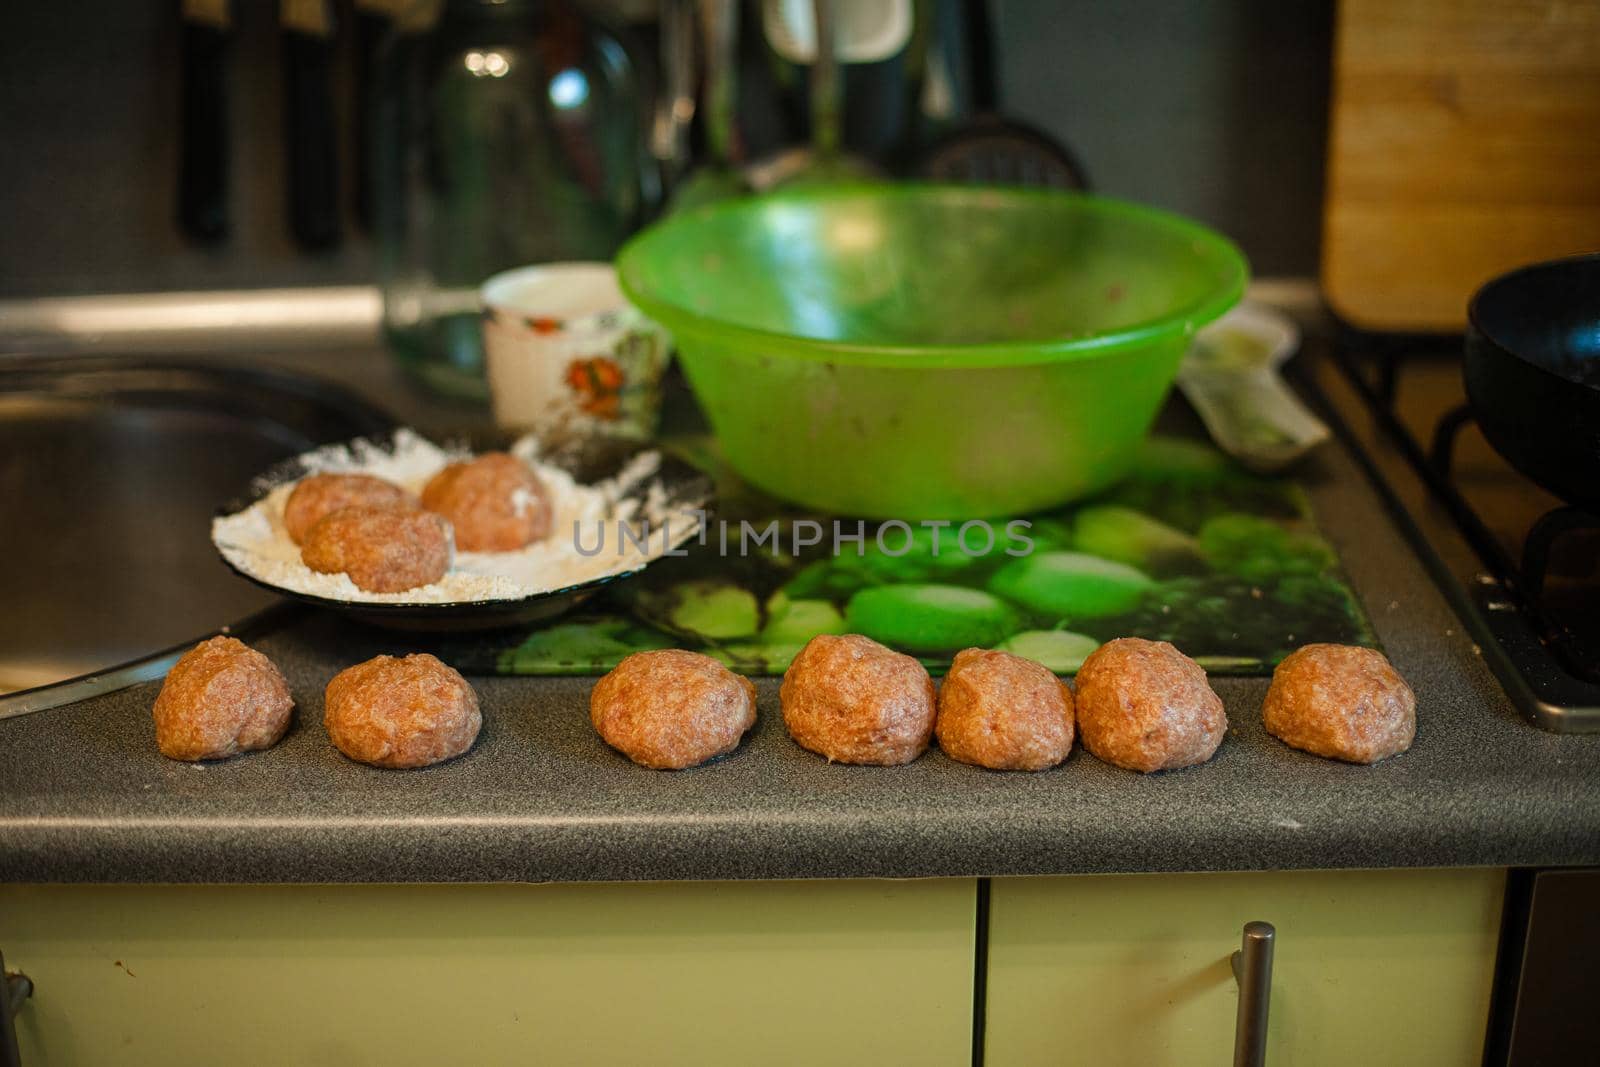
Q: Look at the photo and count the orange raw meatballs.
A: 10